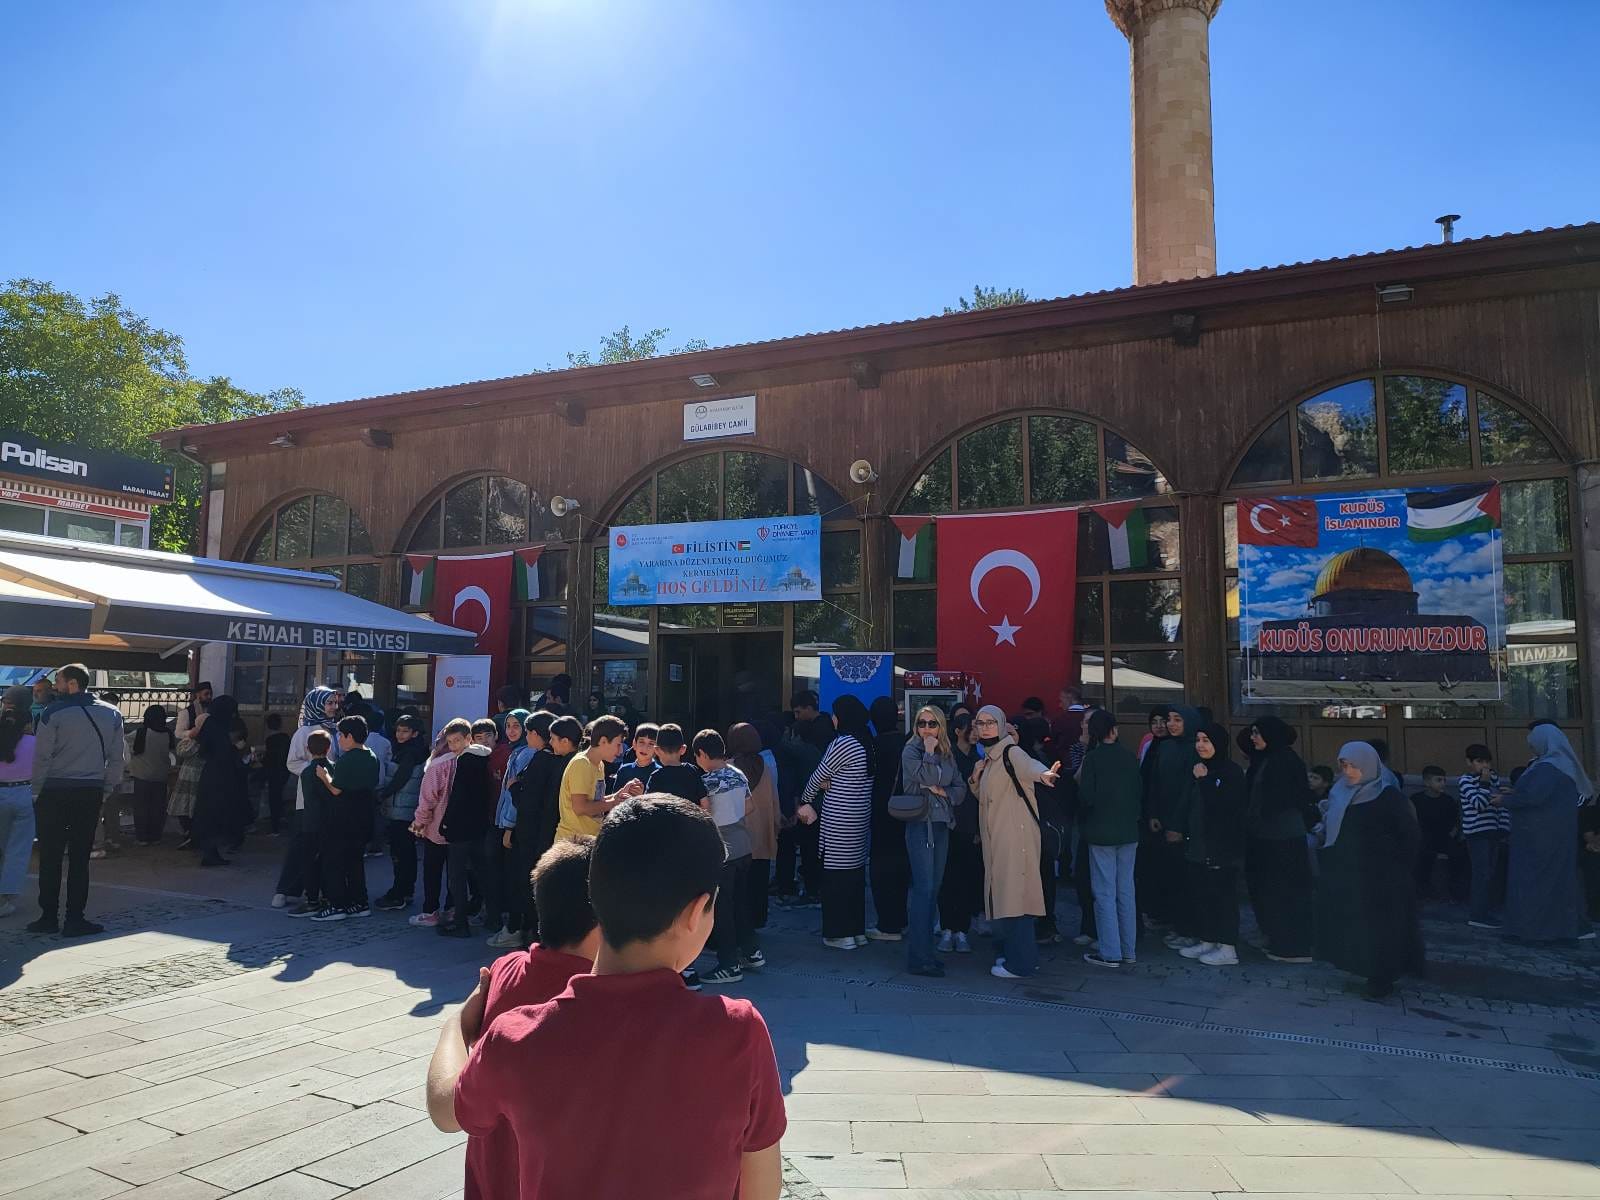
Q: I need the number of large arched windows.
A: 5